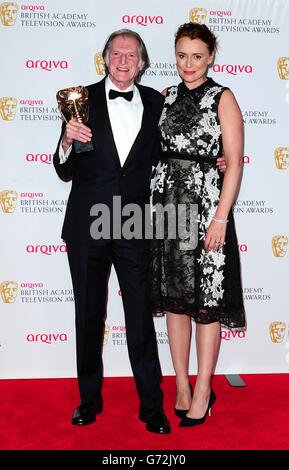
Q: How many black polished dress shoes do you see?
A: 2